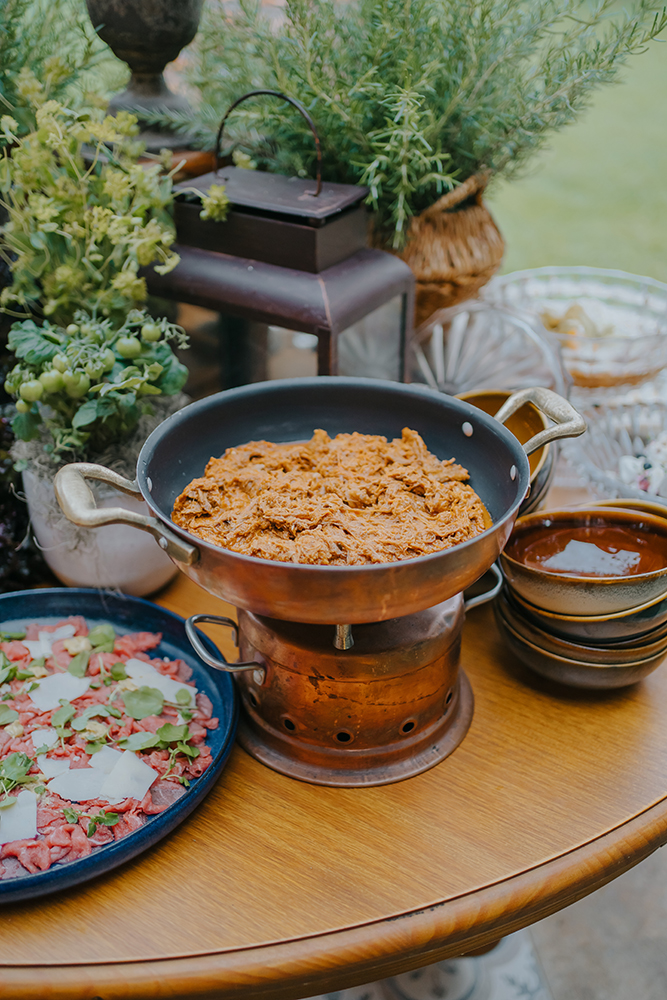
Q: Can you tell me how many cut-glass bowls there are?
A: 3